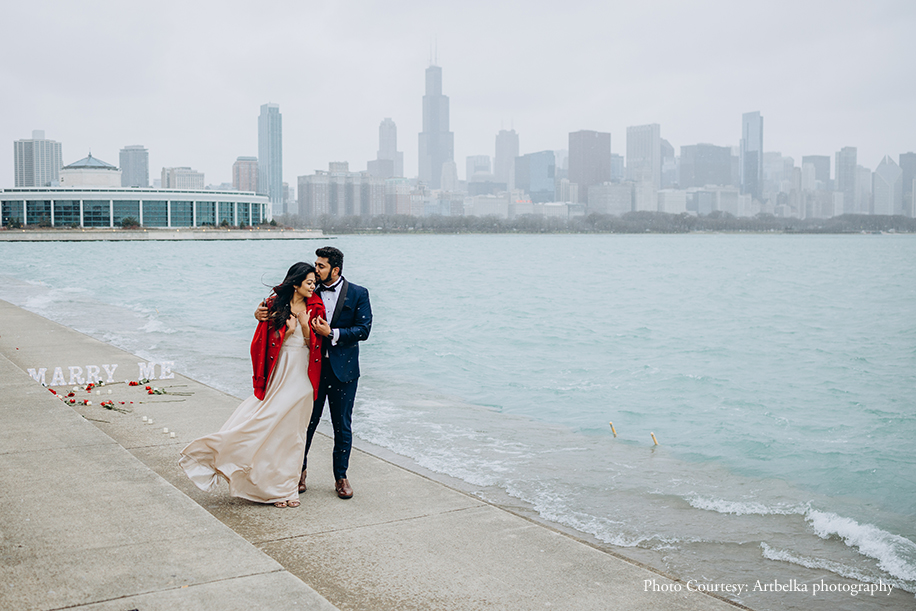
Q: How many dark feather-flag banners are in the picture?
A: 0